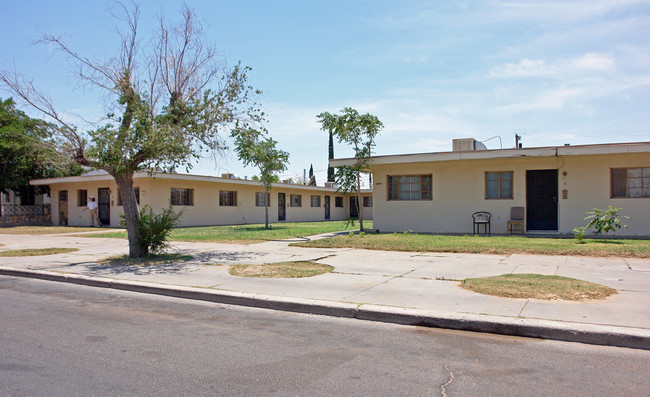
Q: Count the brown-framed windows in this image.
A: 12